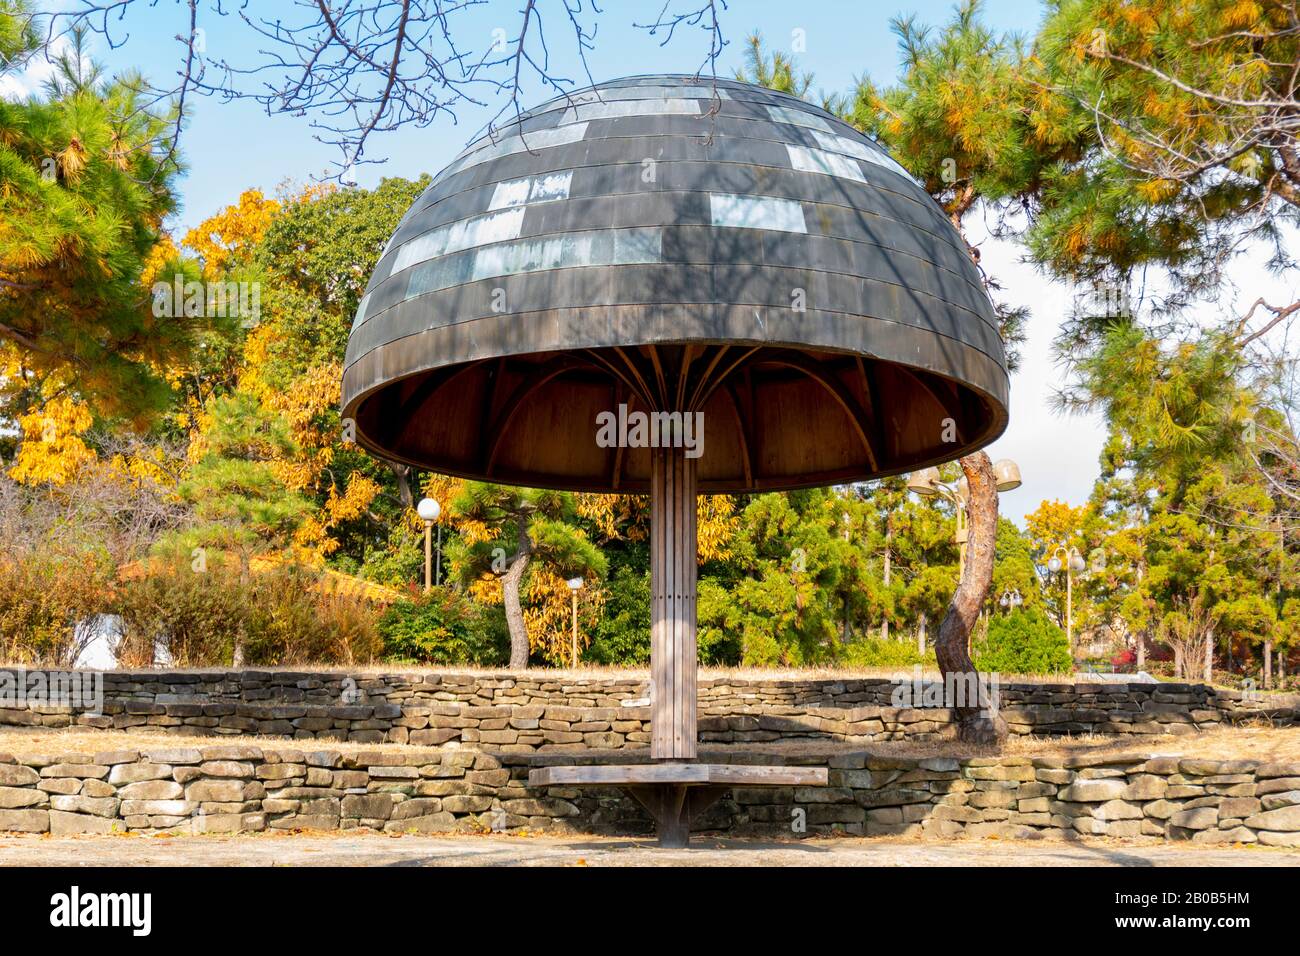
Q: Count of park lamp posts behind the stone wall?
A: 5